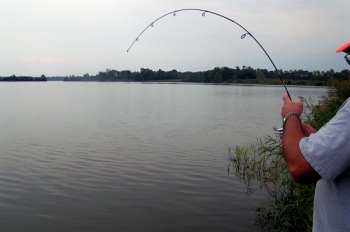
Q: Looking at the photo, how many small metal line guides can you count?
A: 5